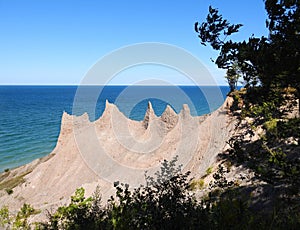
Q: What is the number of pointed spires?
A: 6